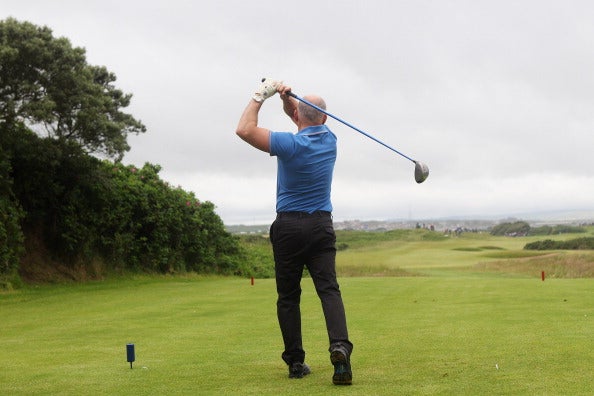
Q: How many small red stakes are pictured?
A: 2